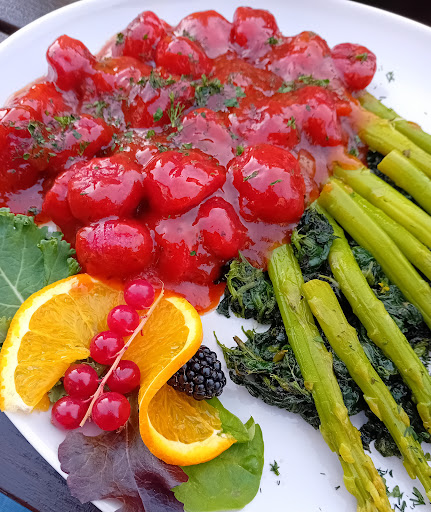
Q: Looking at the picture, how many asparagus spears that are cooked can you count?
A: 9